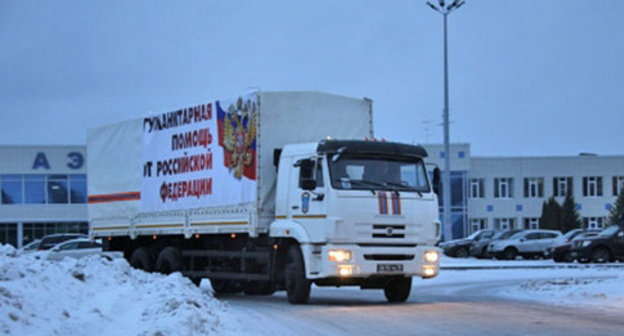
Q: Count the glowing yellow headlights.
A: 4